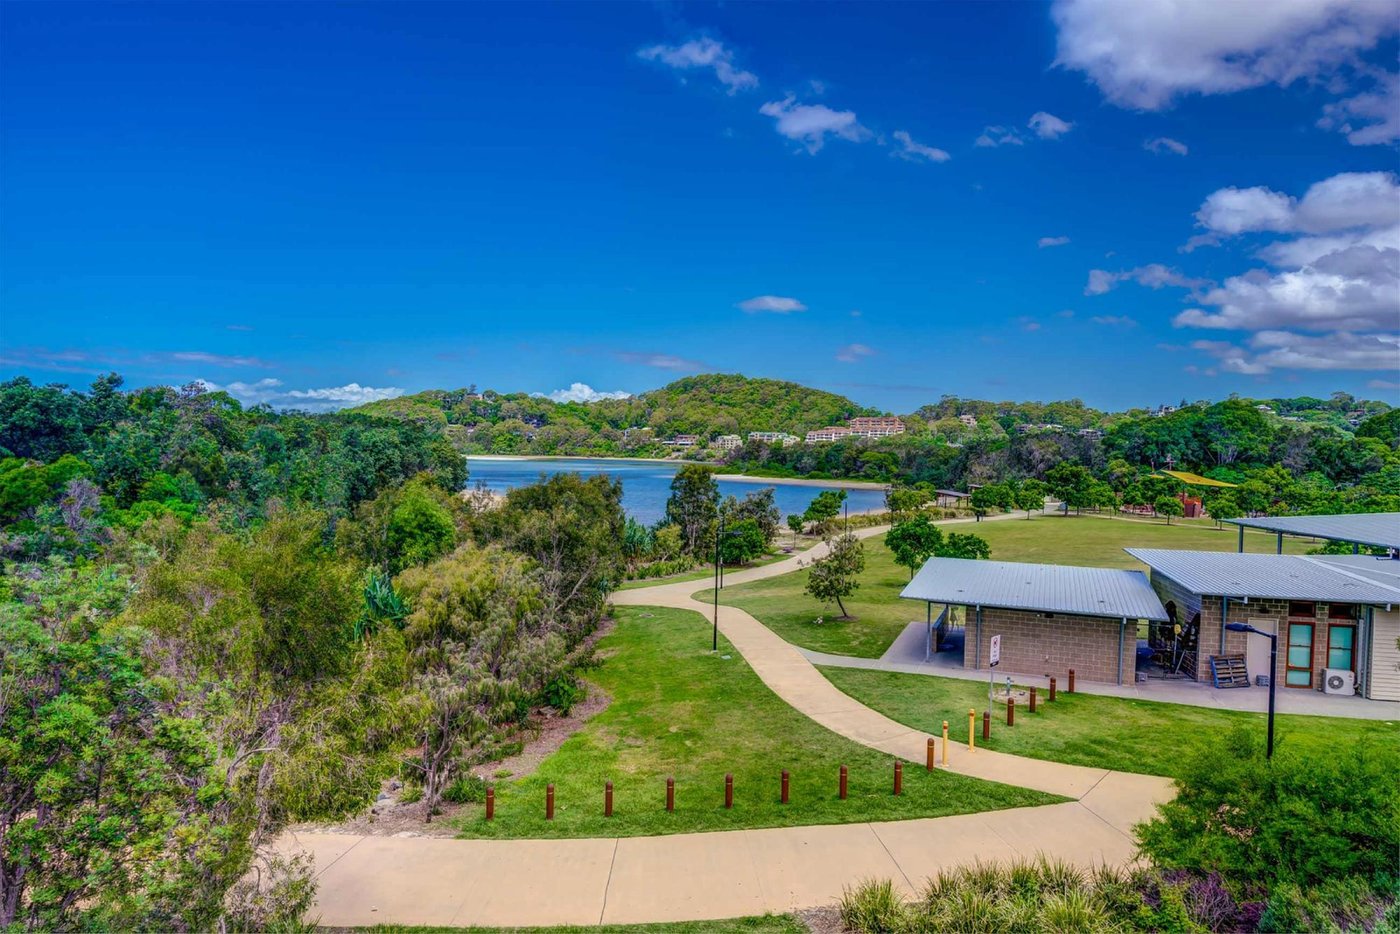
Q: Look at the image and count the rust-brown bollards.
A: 14